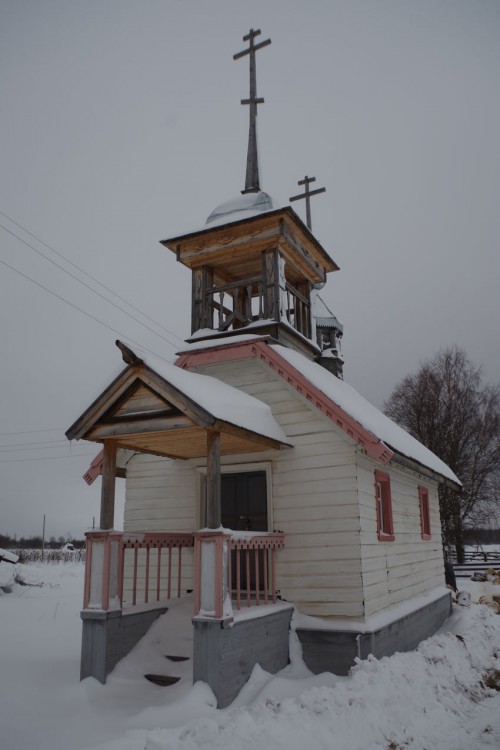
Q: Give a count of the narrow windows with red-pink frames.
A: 2